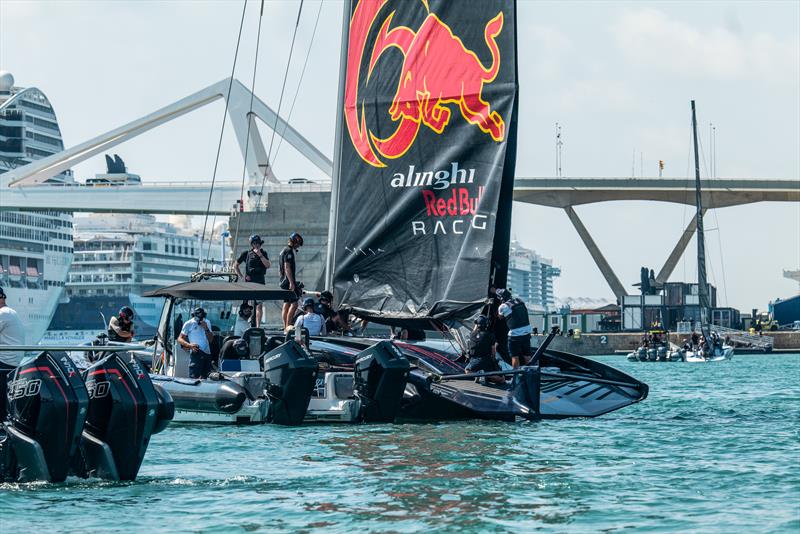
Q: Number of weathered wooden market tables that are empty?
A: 0